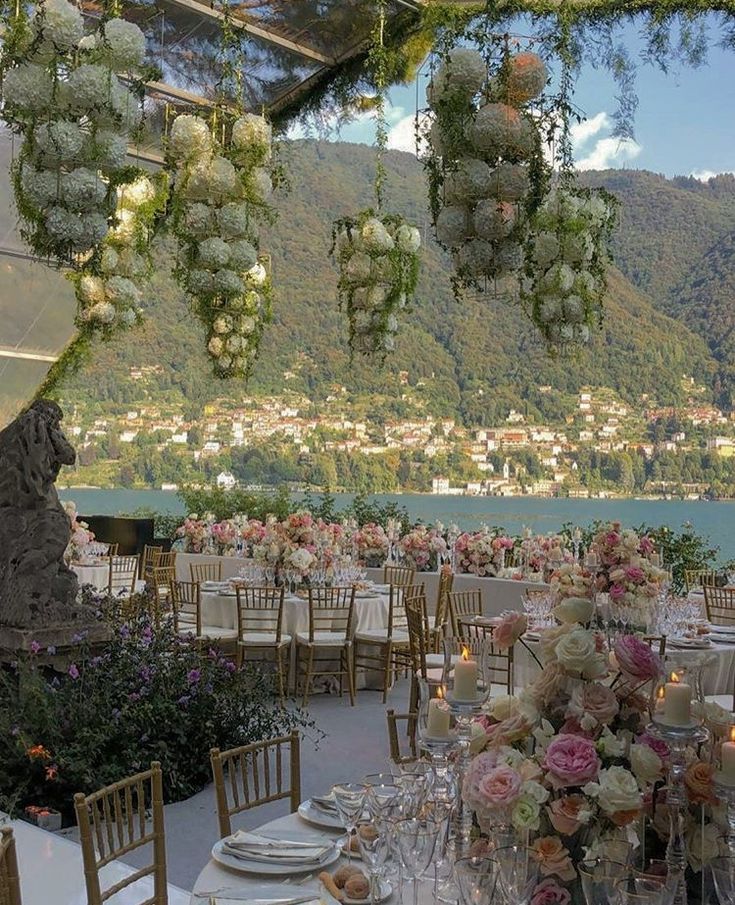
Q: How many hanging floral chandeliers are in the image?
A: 6